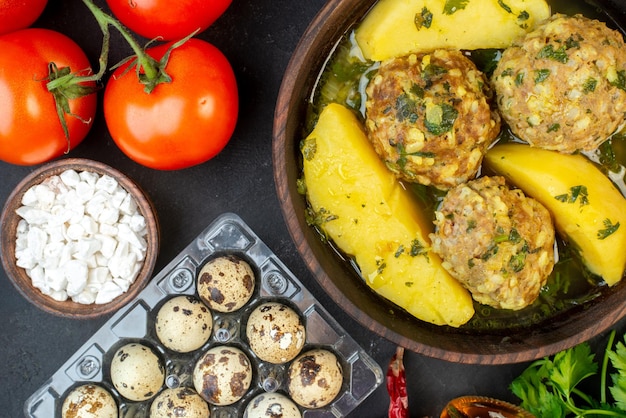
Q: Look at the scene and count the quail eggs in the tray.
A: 9